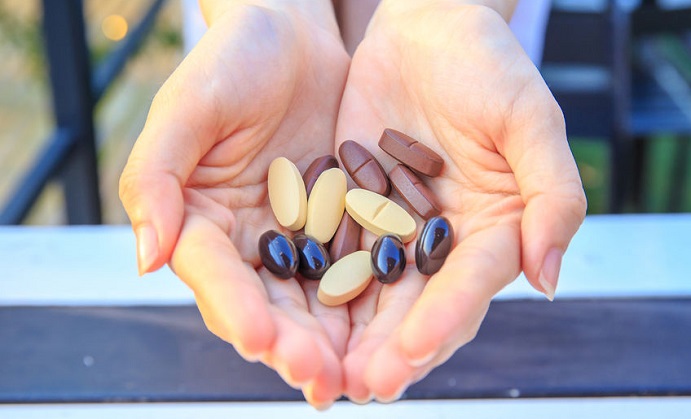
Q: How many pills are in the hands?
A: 13